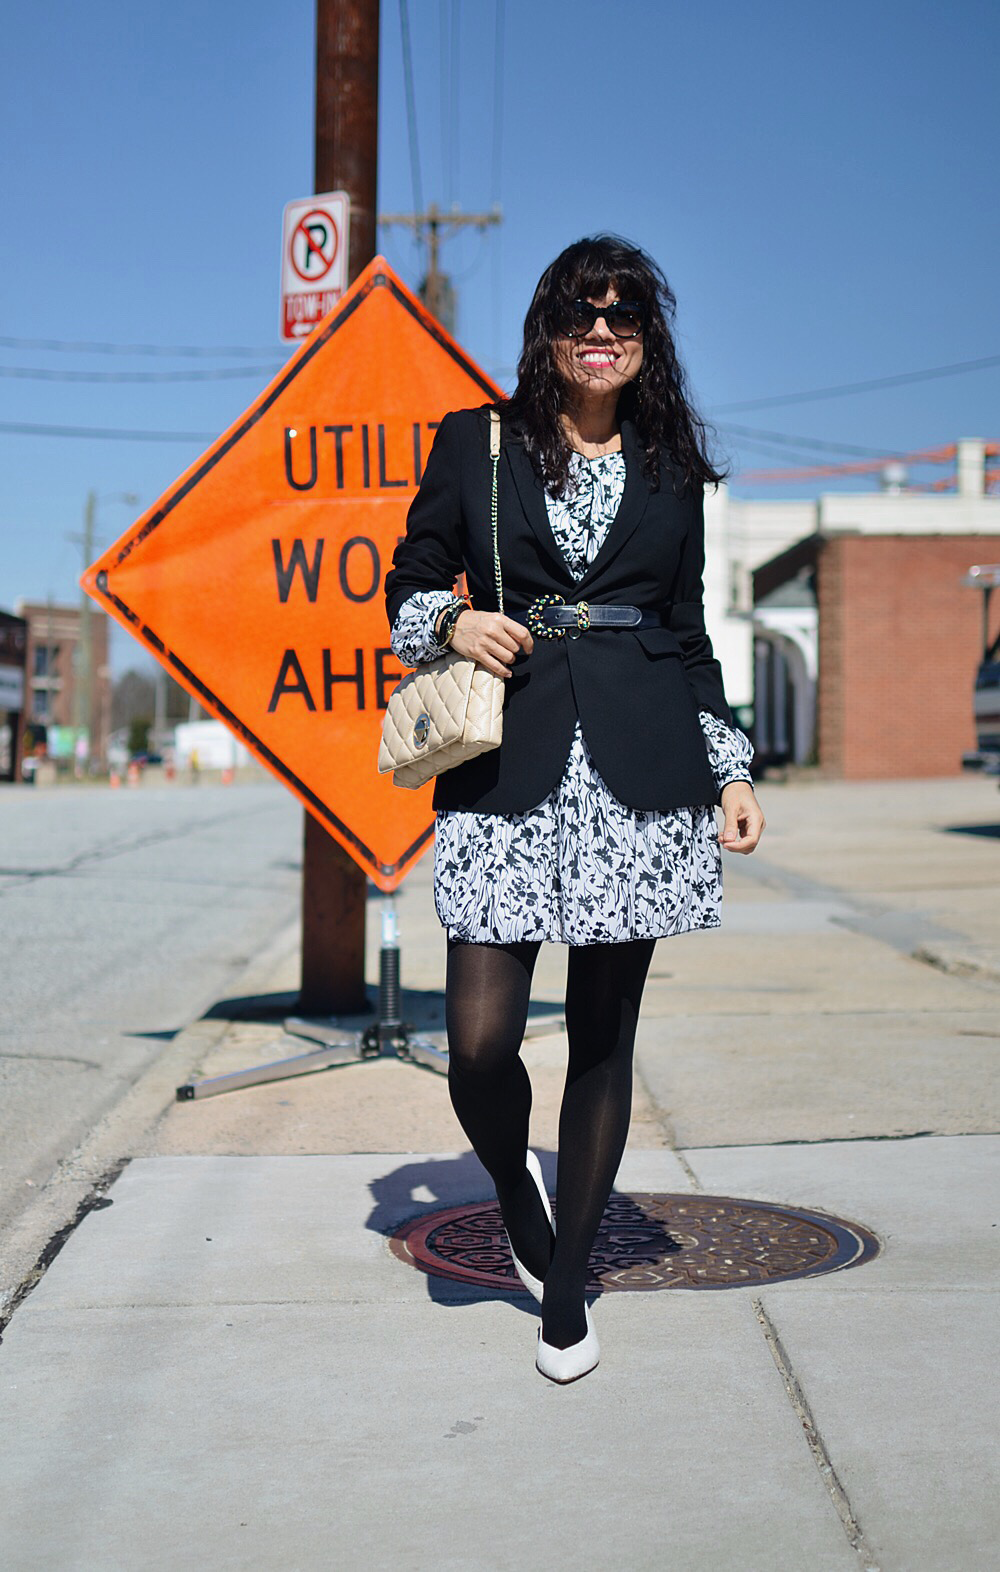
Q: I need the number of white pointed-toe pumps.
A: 2